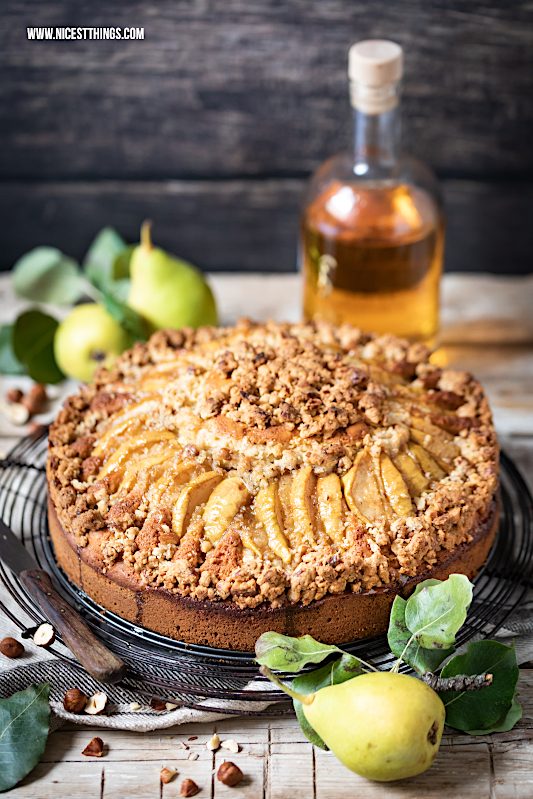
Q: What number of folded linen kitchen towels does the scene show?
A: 1